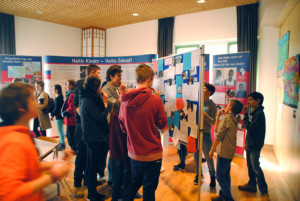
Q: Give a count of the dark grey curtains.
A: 3